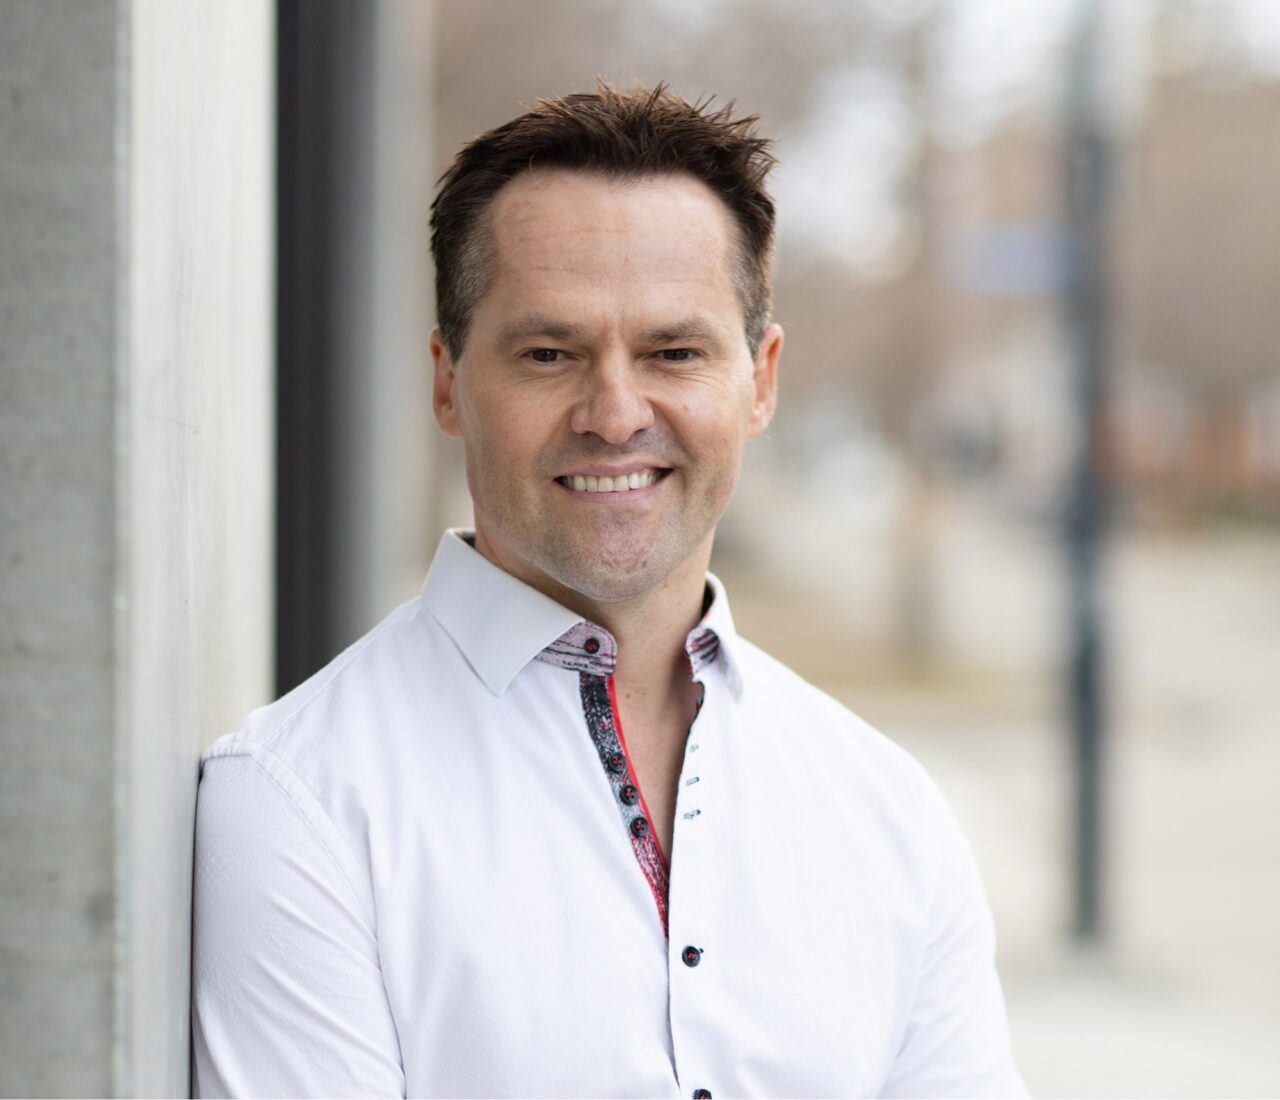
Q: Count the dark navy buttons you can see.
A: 6